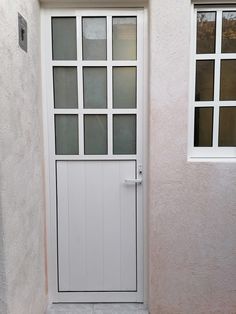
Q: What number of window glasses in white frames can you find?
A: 15